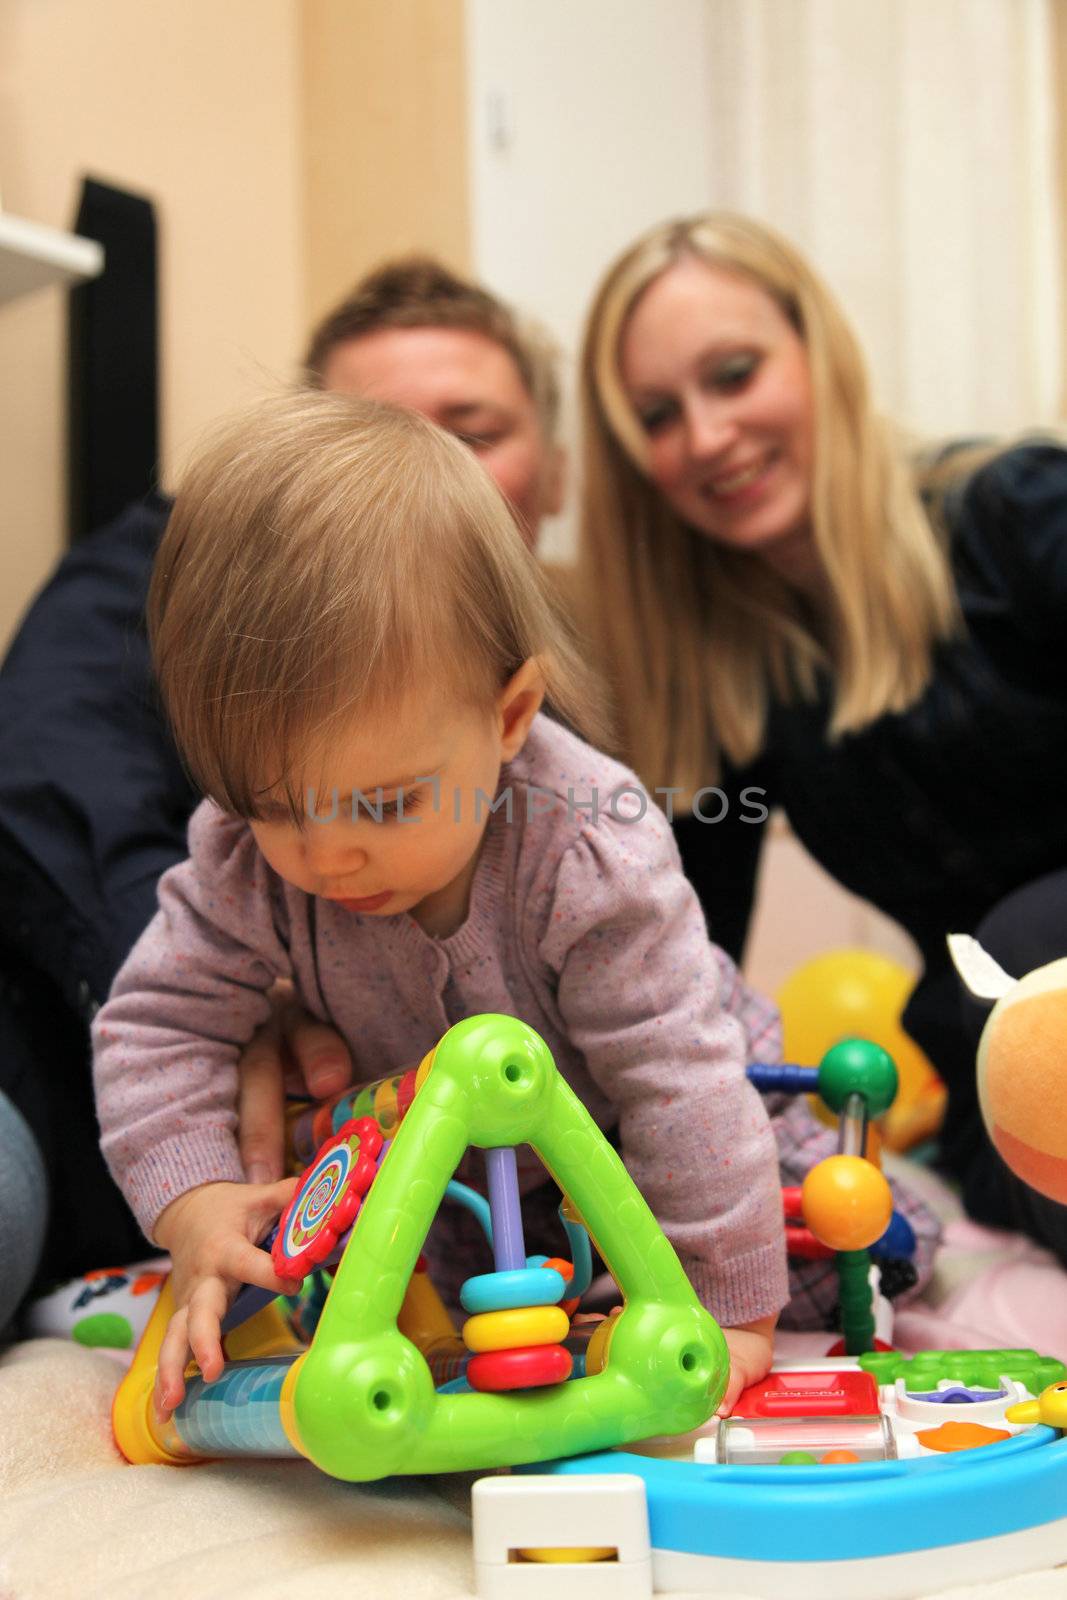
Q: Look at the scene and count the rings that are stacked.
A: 3